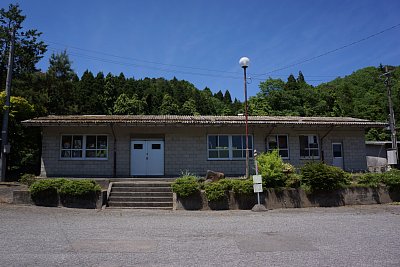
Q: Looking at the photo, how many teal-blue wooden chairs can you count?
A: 0